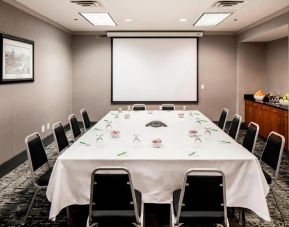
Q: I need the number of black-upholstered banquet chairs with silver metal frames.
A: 12